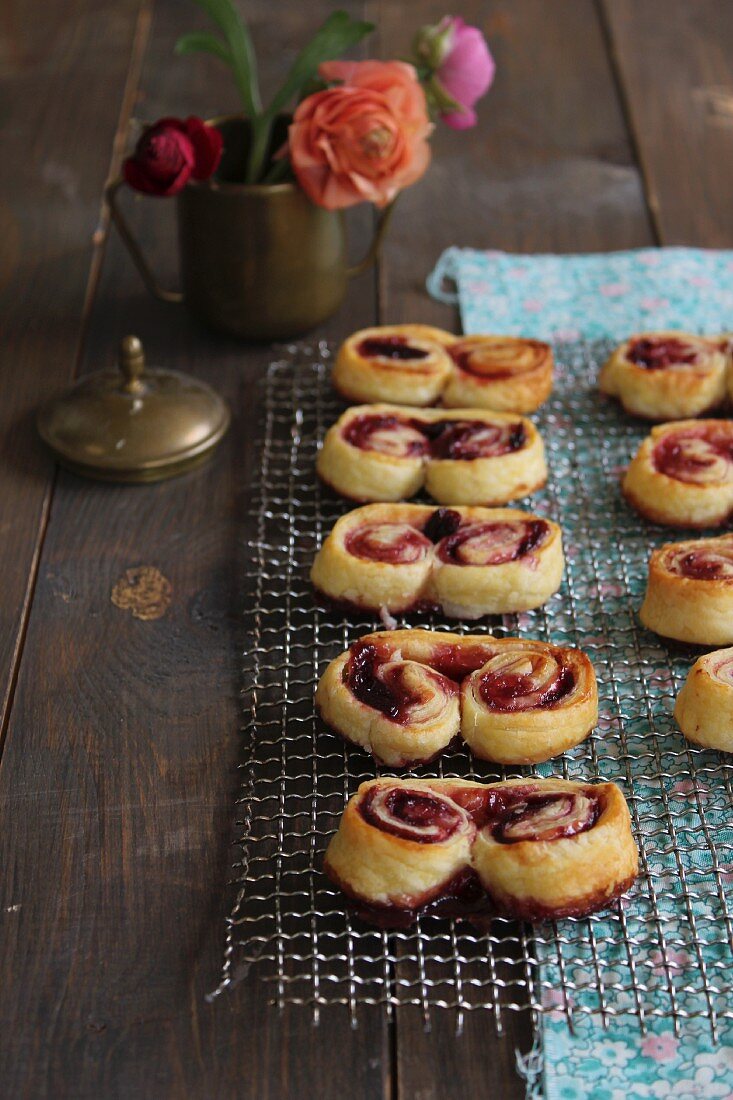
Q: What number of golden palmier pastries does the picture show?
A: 9